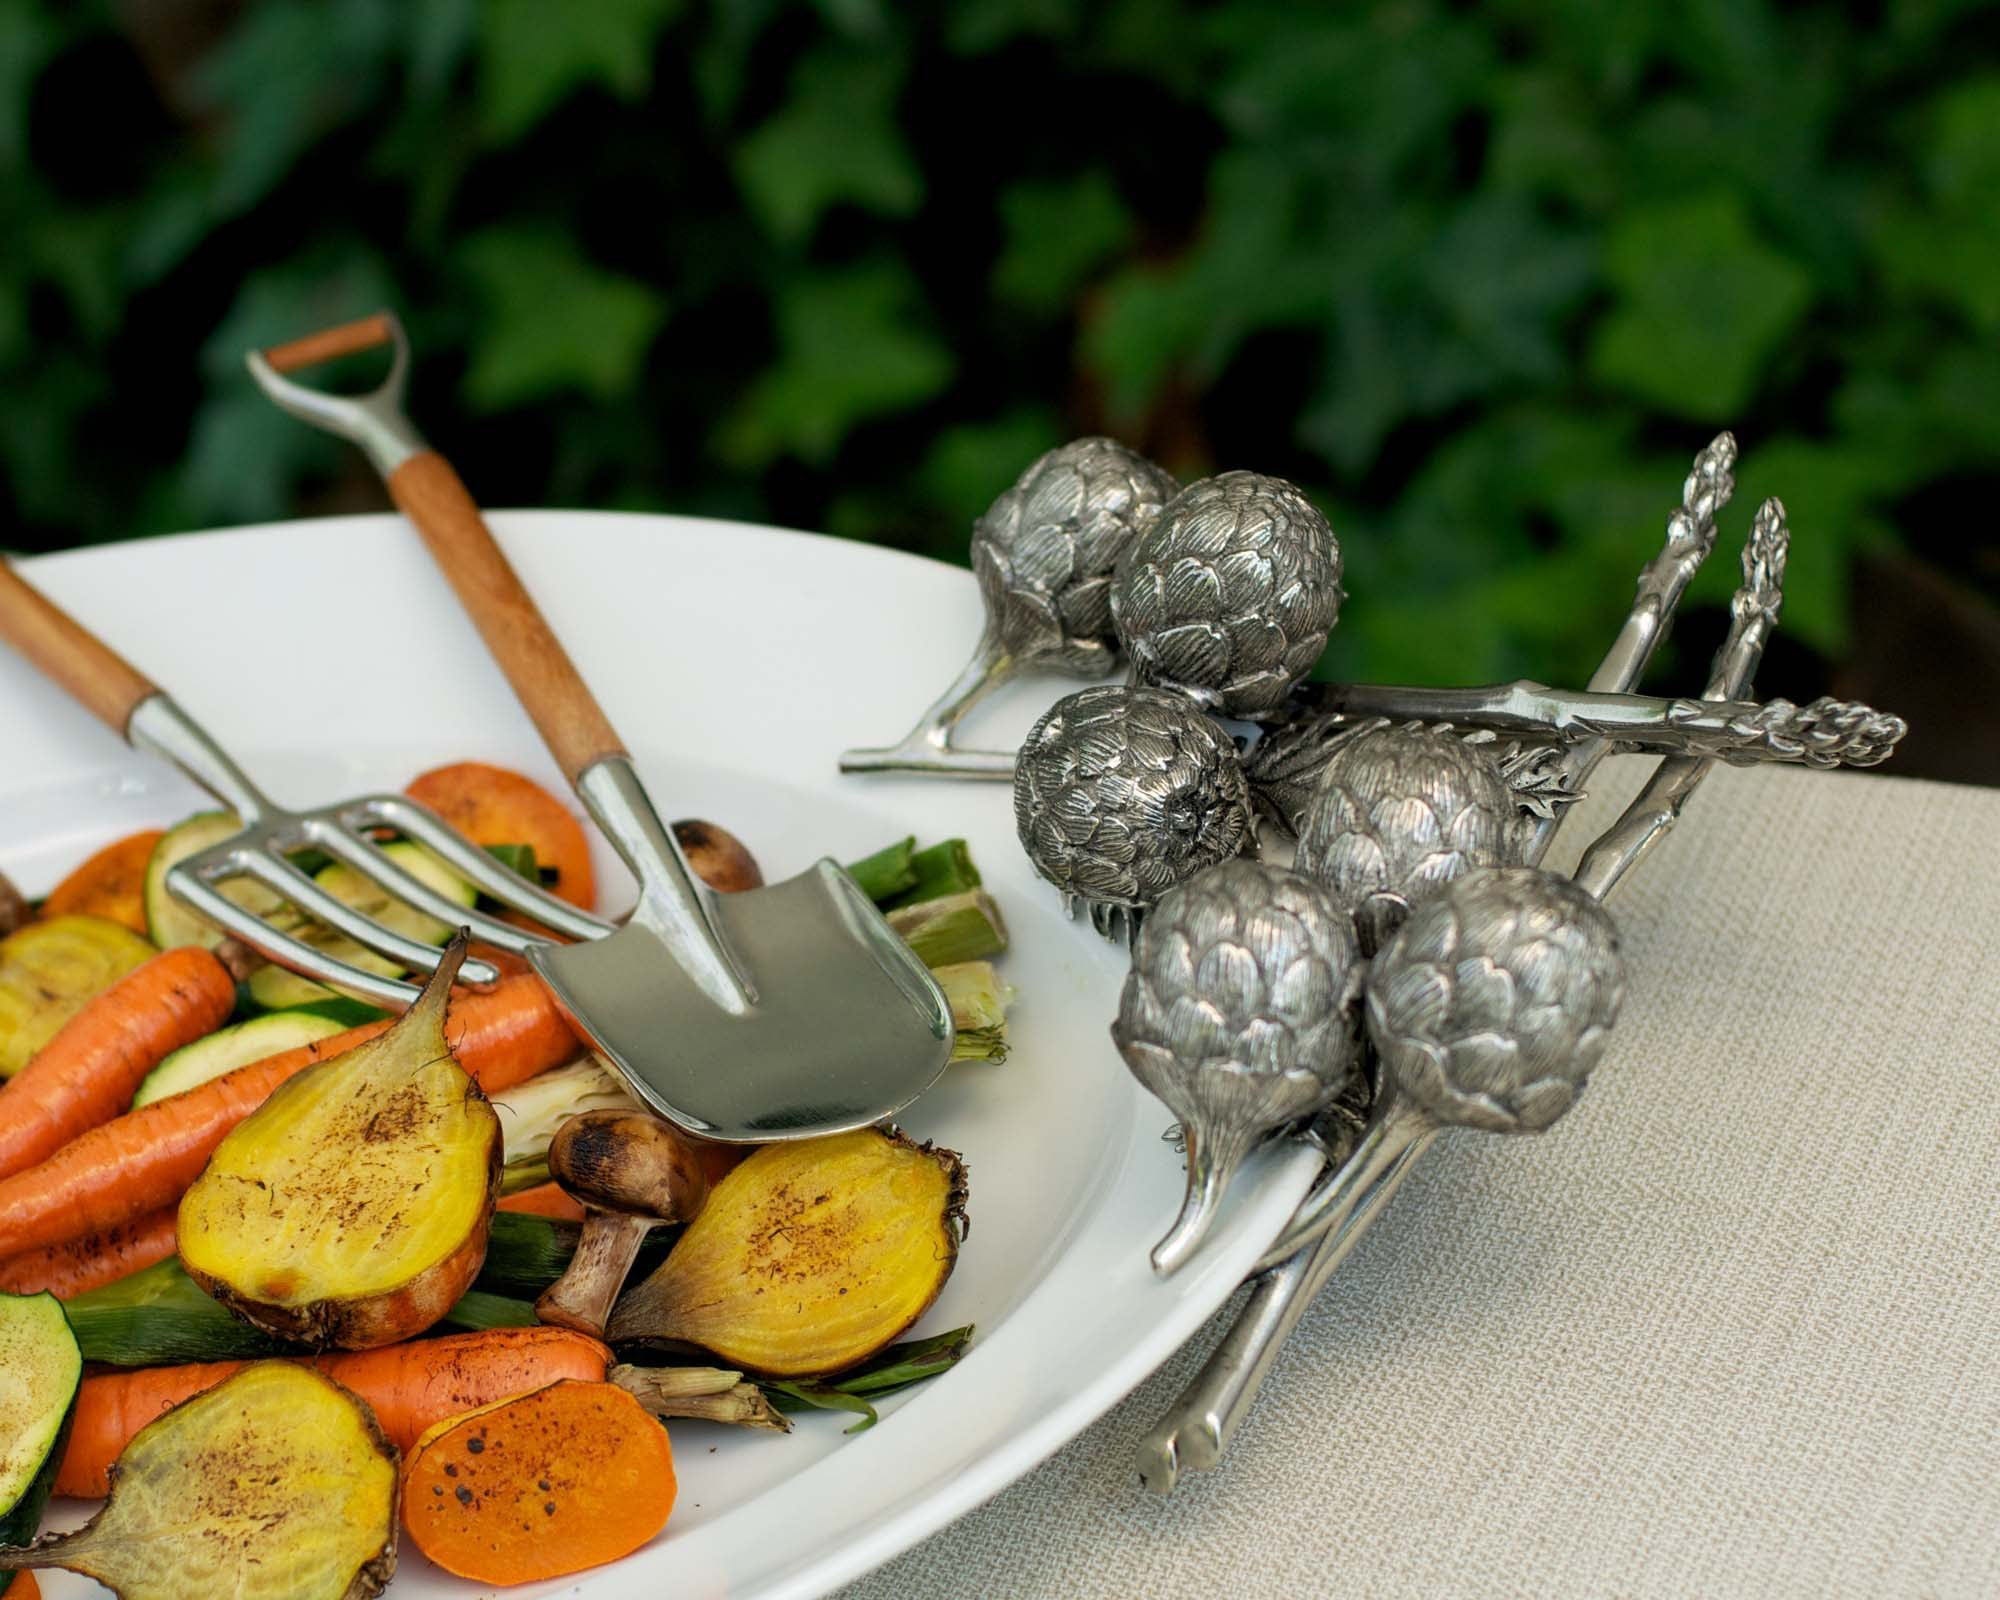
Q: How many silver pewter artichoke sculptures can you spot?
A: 6